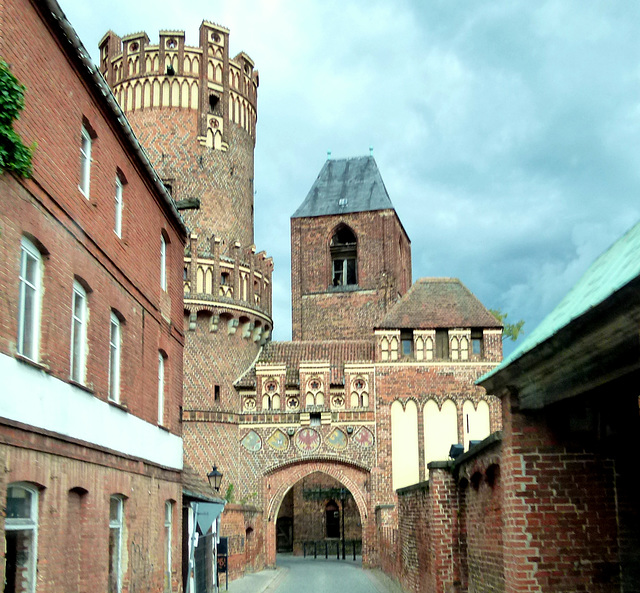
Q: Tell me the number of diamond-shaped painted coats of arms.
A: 4